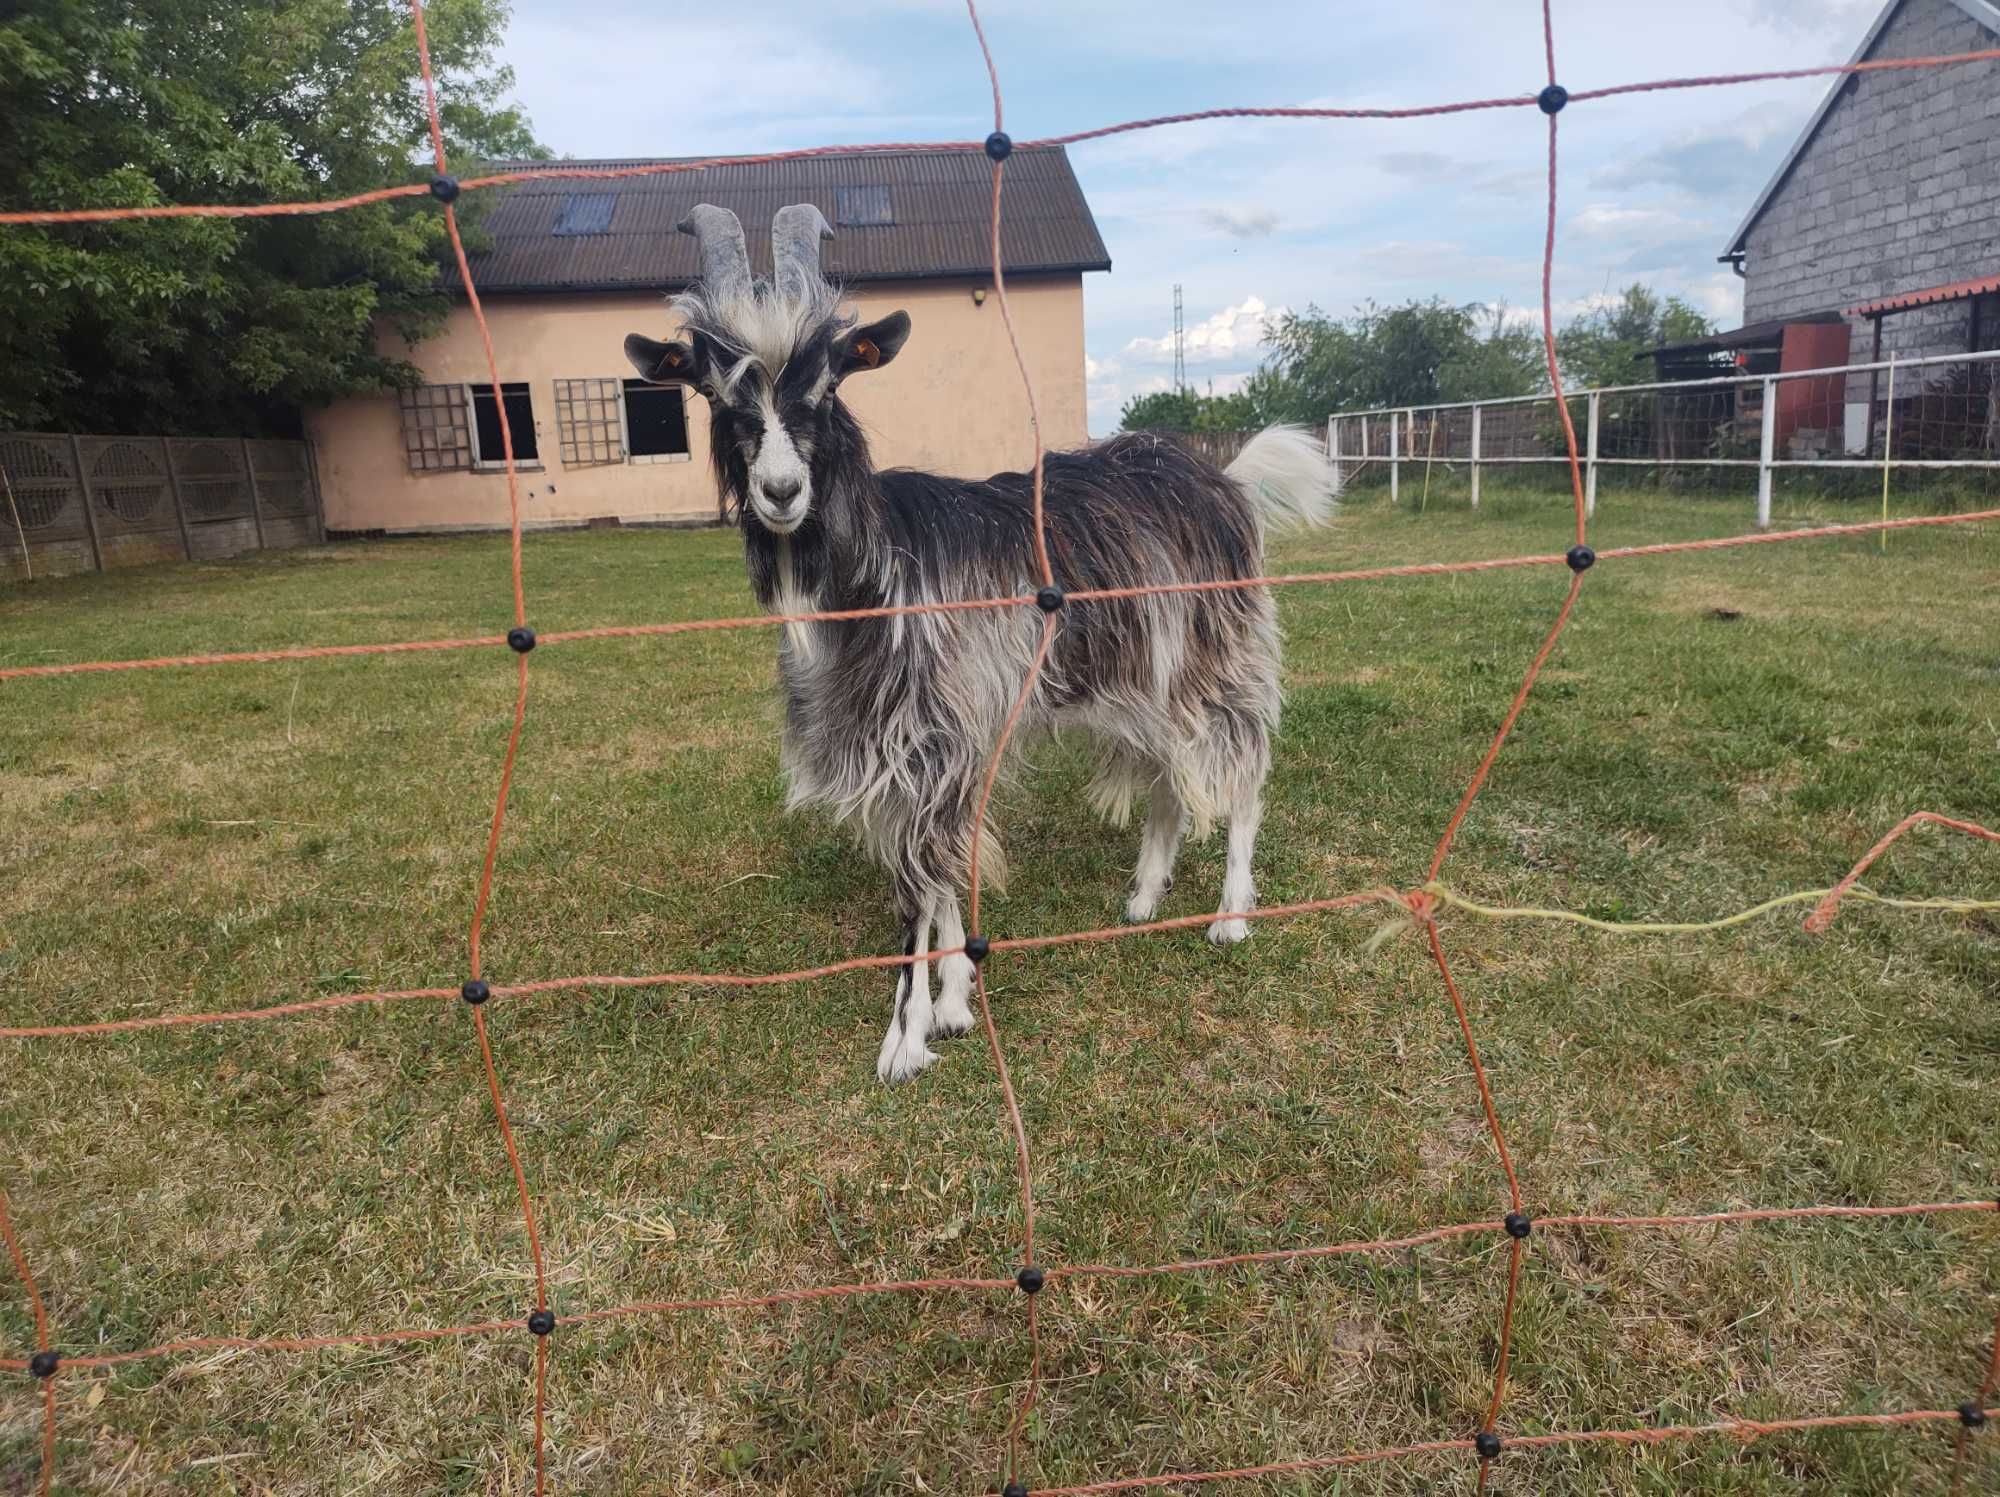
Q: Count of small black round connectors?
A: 15